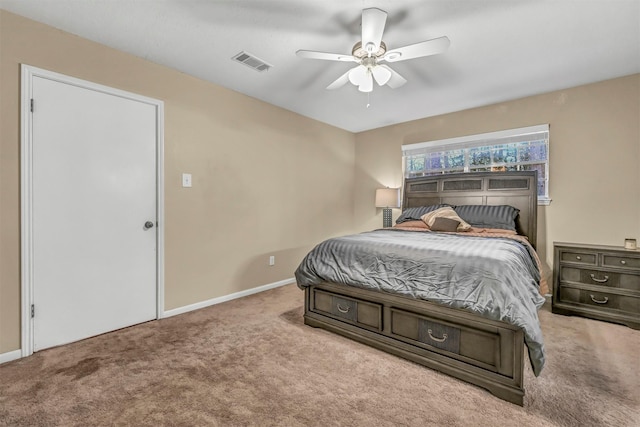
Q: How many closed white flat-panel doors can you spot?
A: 1